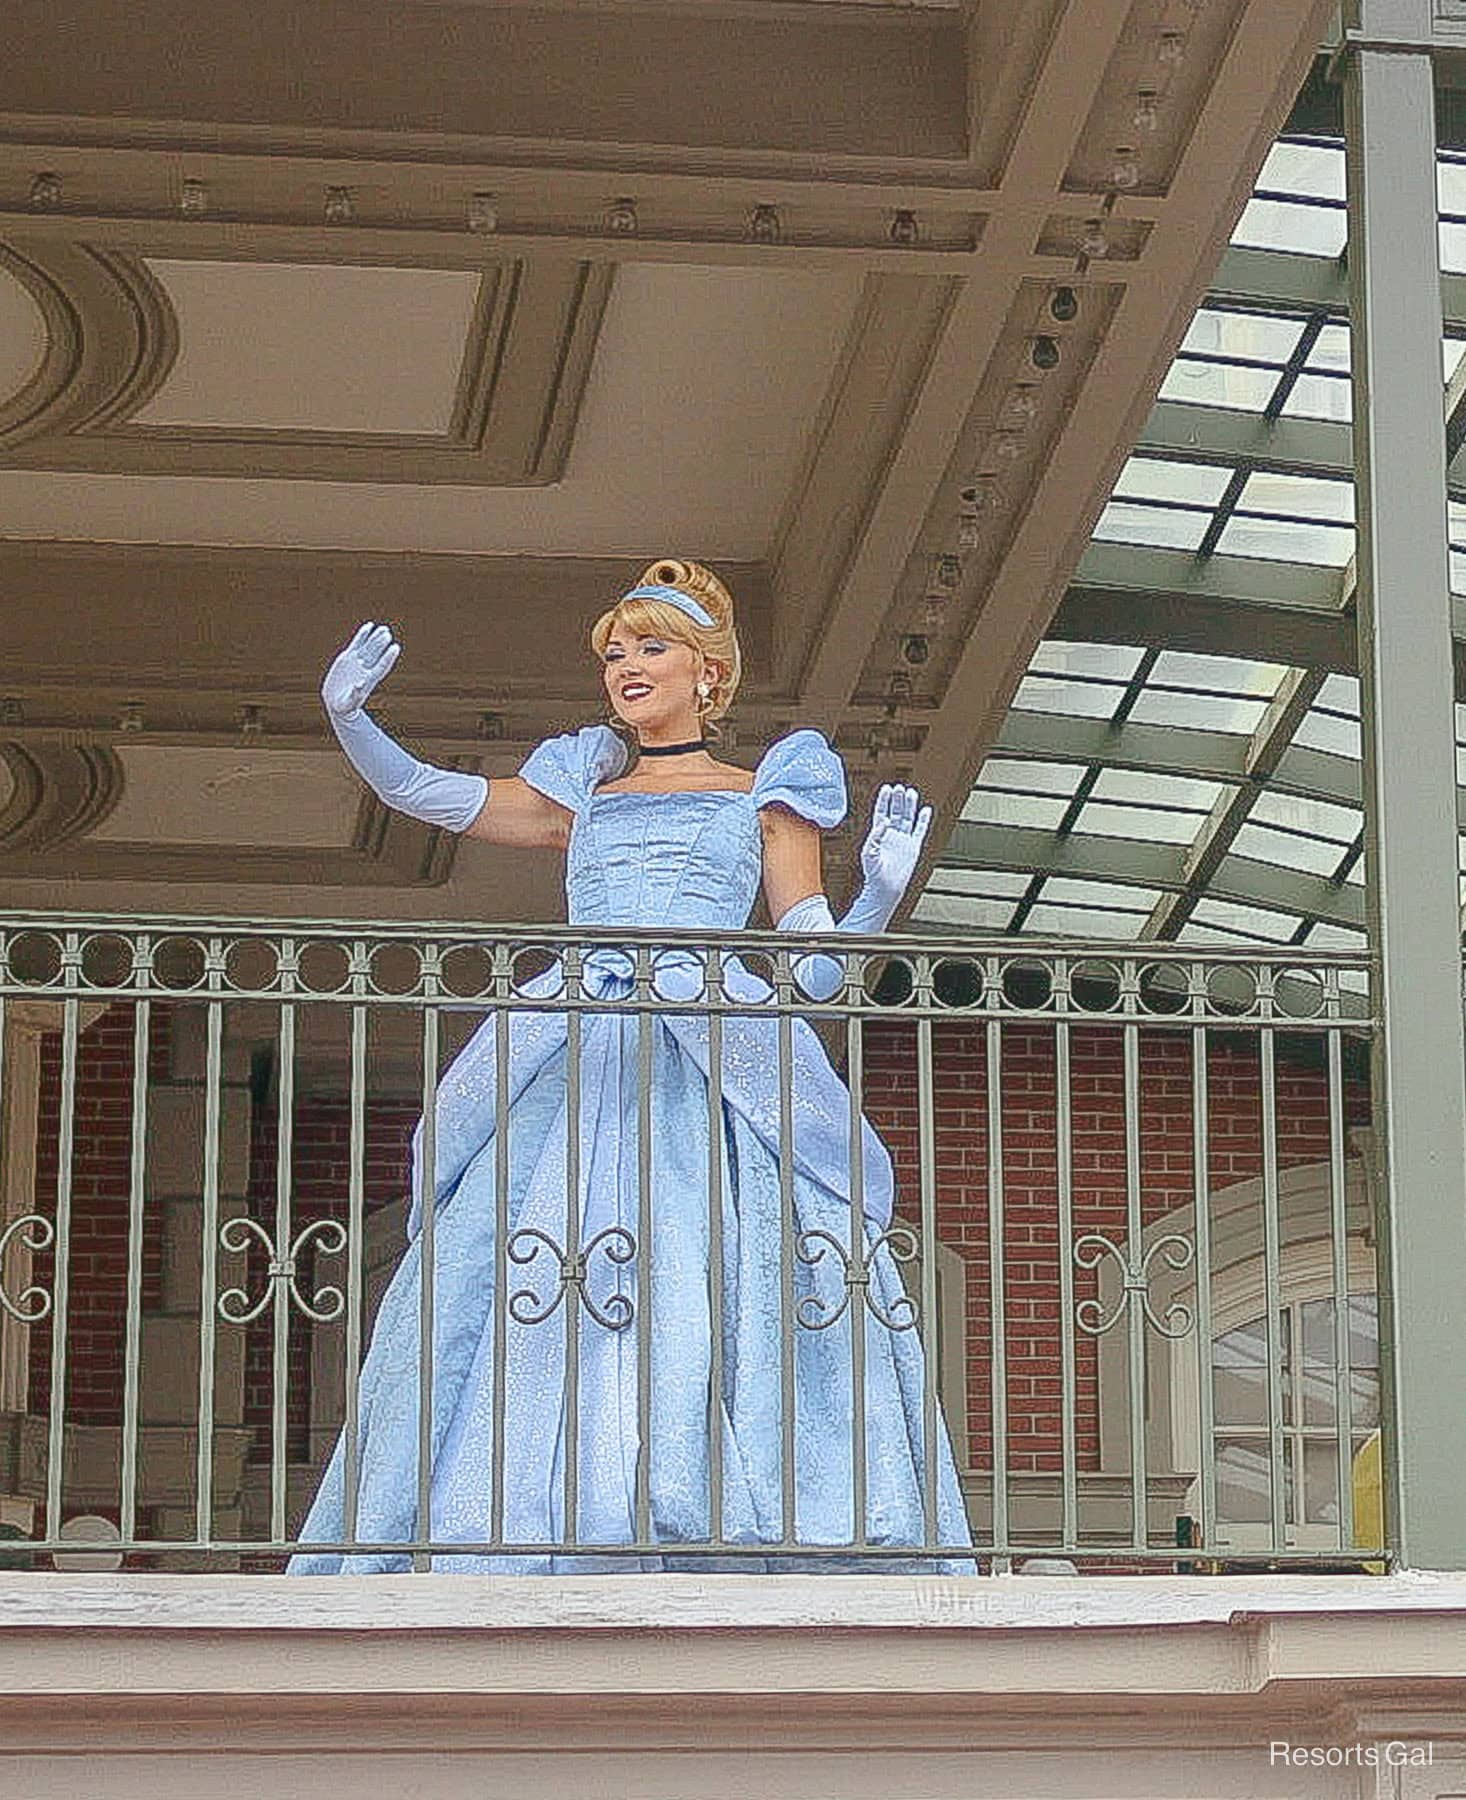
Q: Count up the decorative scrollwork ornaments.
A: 5